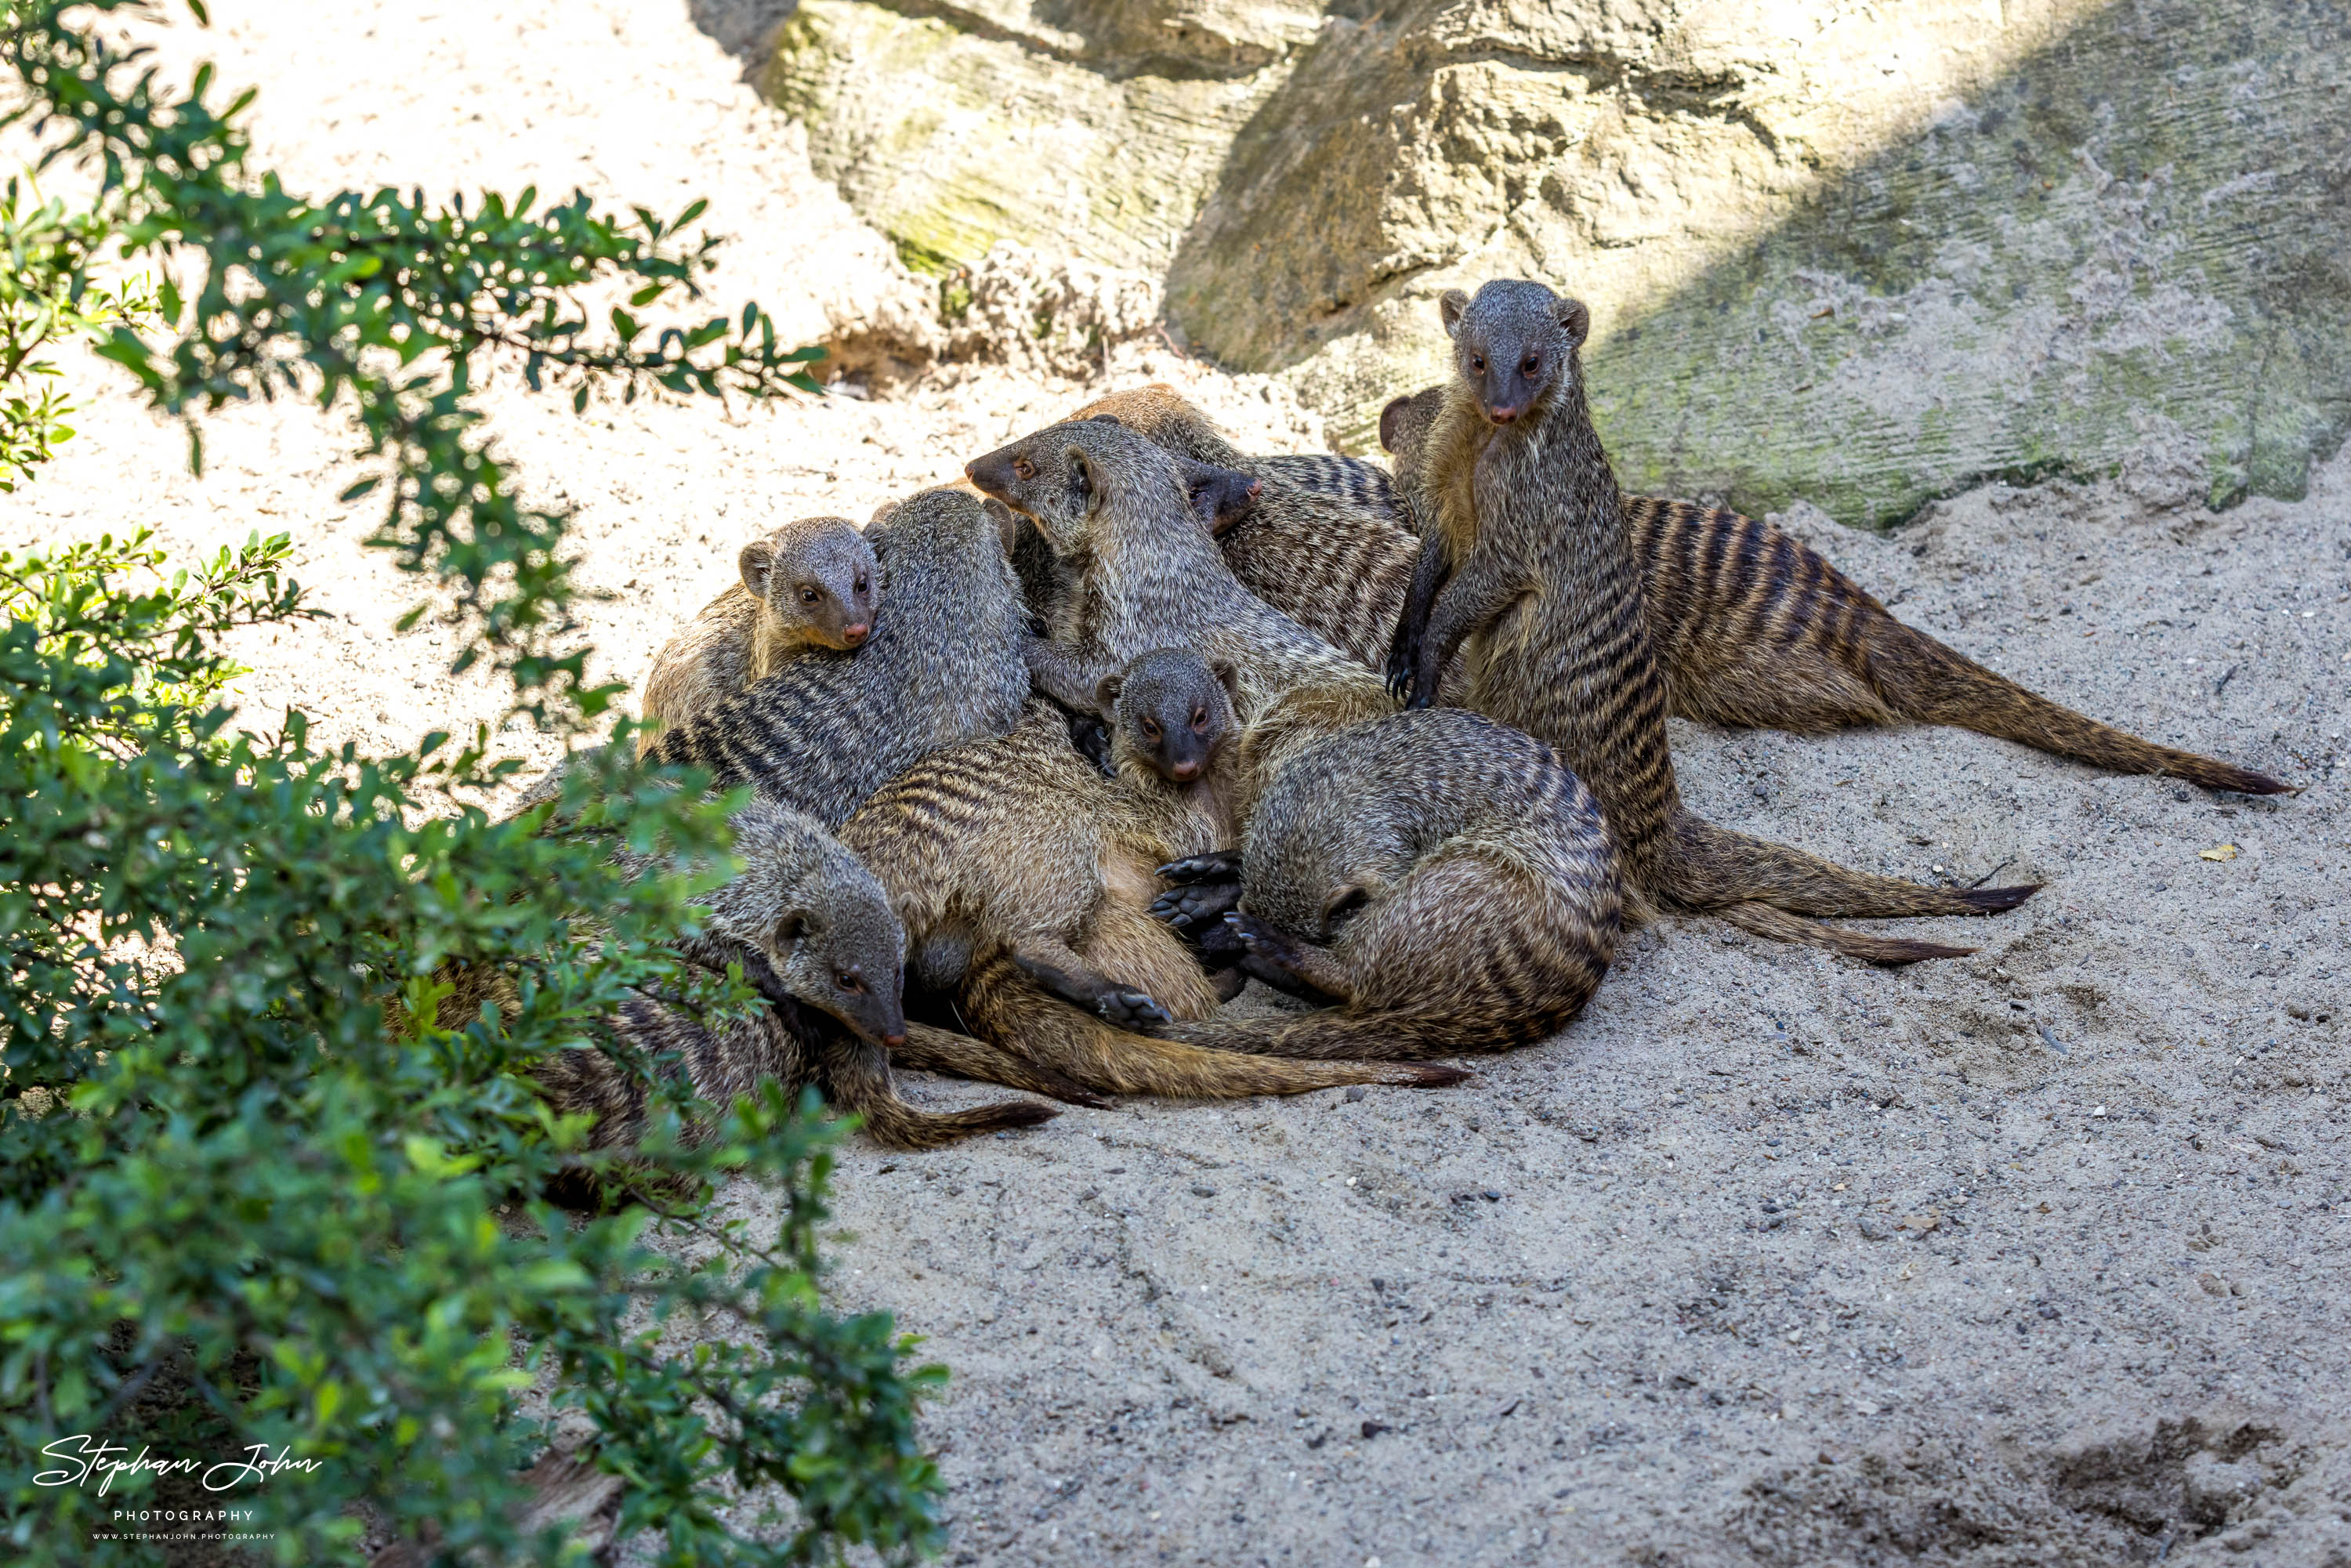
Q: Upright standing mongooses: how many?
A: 1